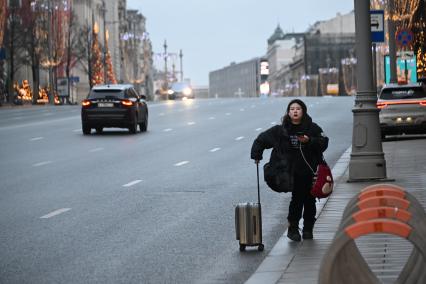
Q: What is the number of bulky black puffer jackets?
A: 1